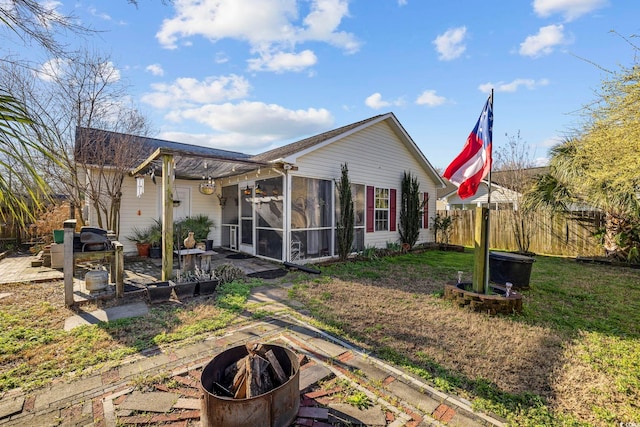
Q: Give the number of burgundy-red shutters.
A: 3